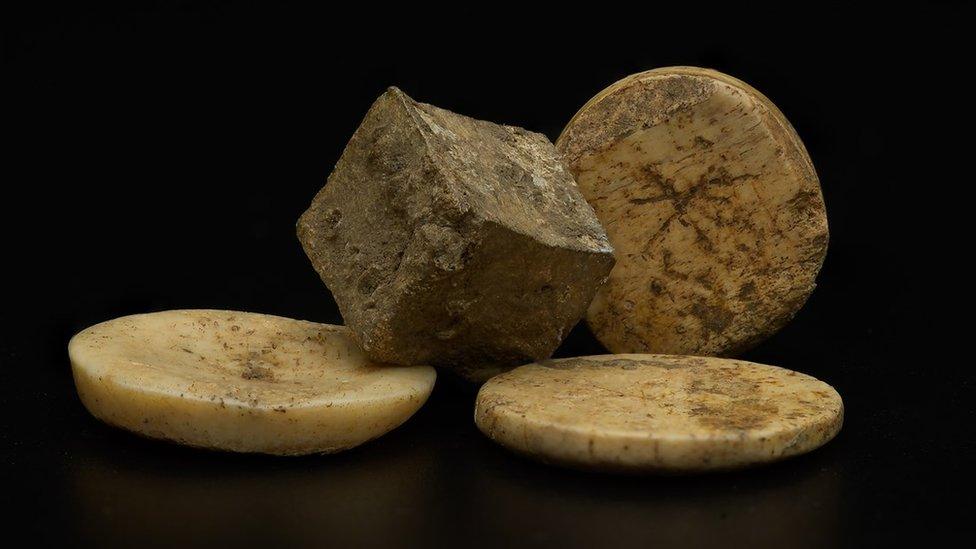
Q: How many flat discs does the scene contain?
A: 3